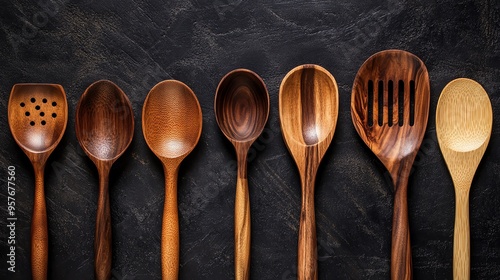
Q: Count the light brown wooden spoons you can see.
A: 1